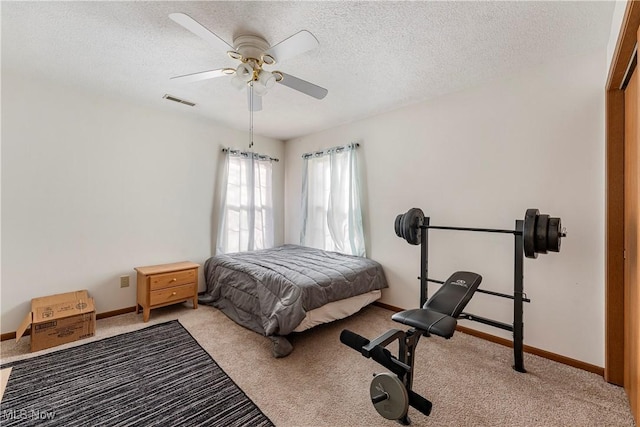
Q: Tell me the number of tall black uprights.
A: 2